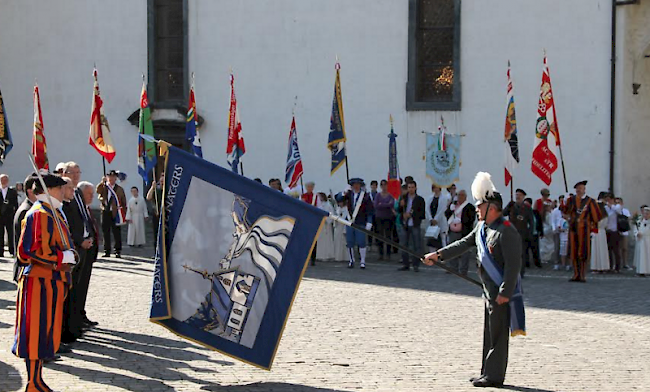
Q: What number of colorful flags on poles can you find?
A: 13